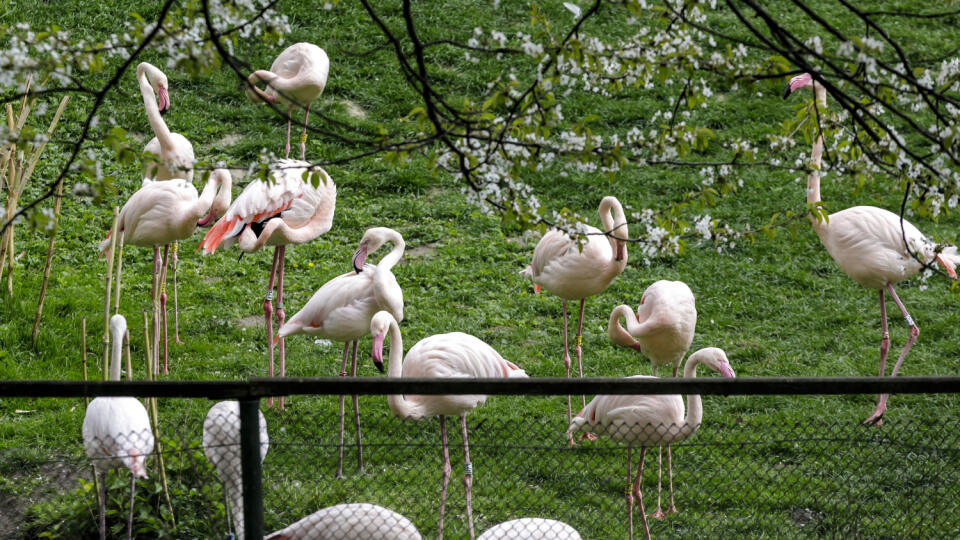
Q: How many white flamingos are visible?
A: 14